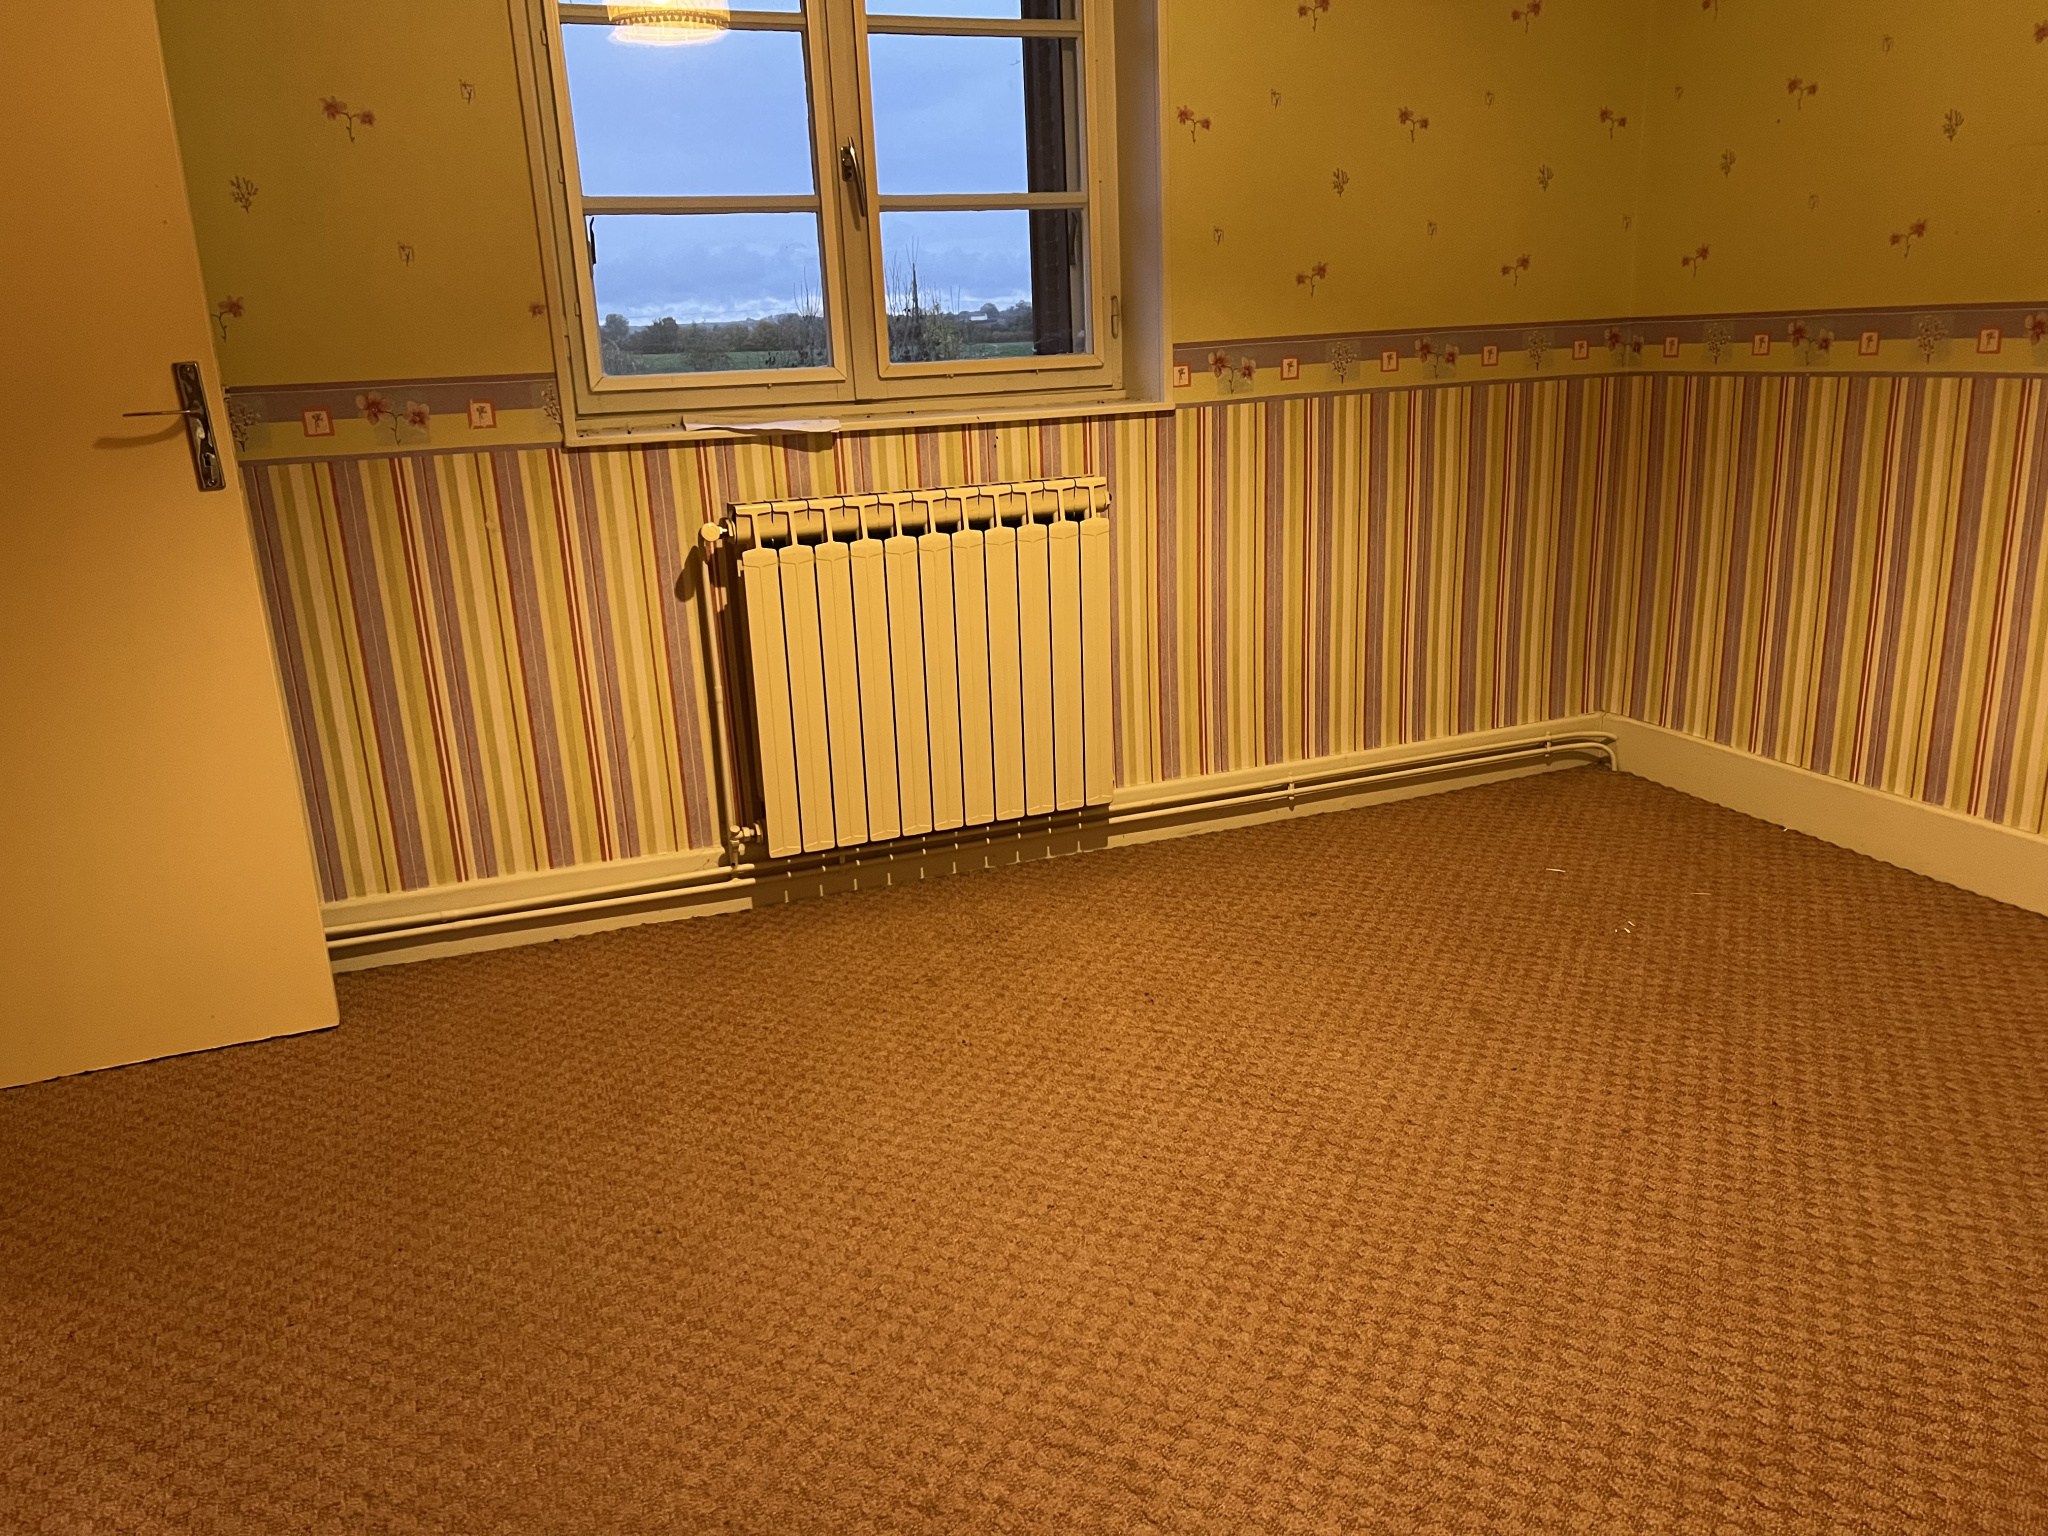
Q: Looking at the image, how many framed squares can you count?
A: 11